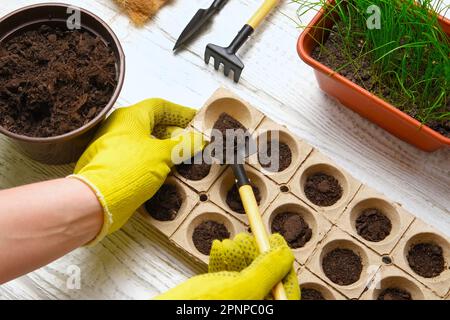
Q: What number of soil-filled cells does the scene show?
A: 12